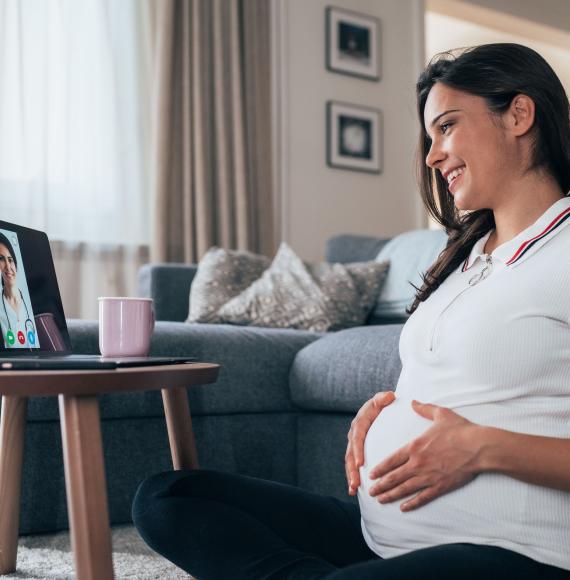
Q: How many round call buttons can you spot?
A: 3